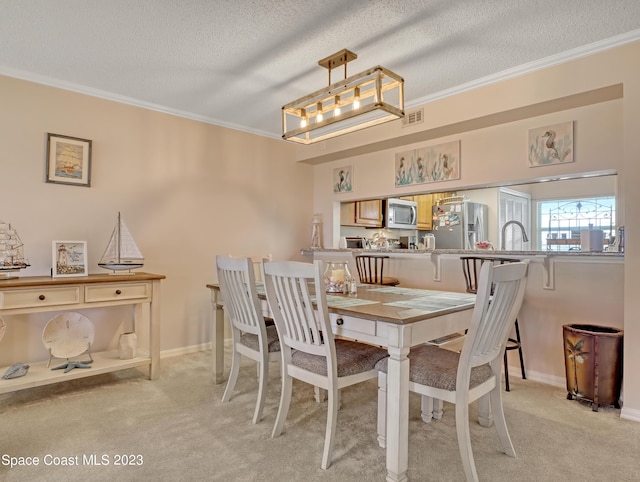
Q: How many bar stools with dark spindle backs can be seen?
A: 2